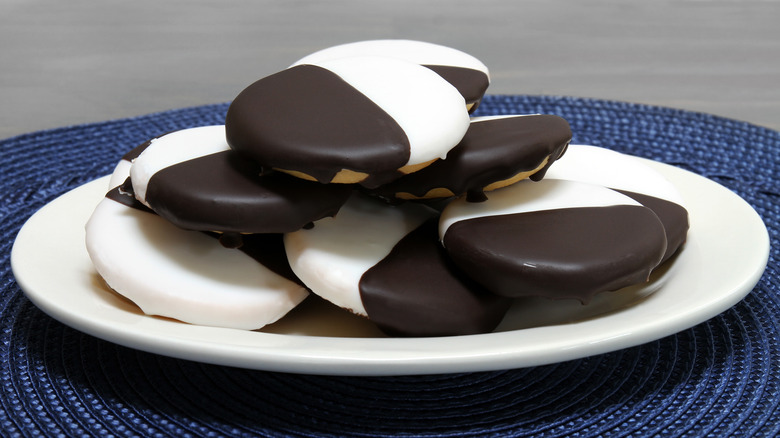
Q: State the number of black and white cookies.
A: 9